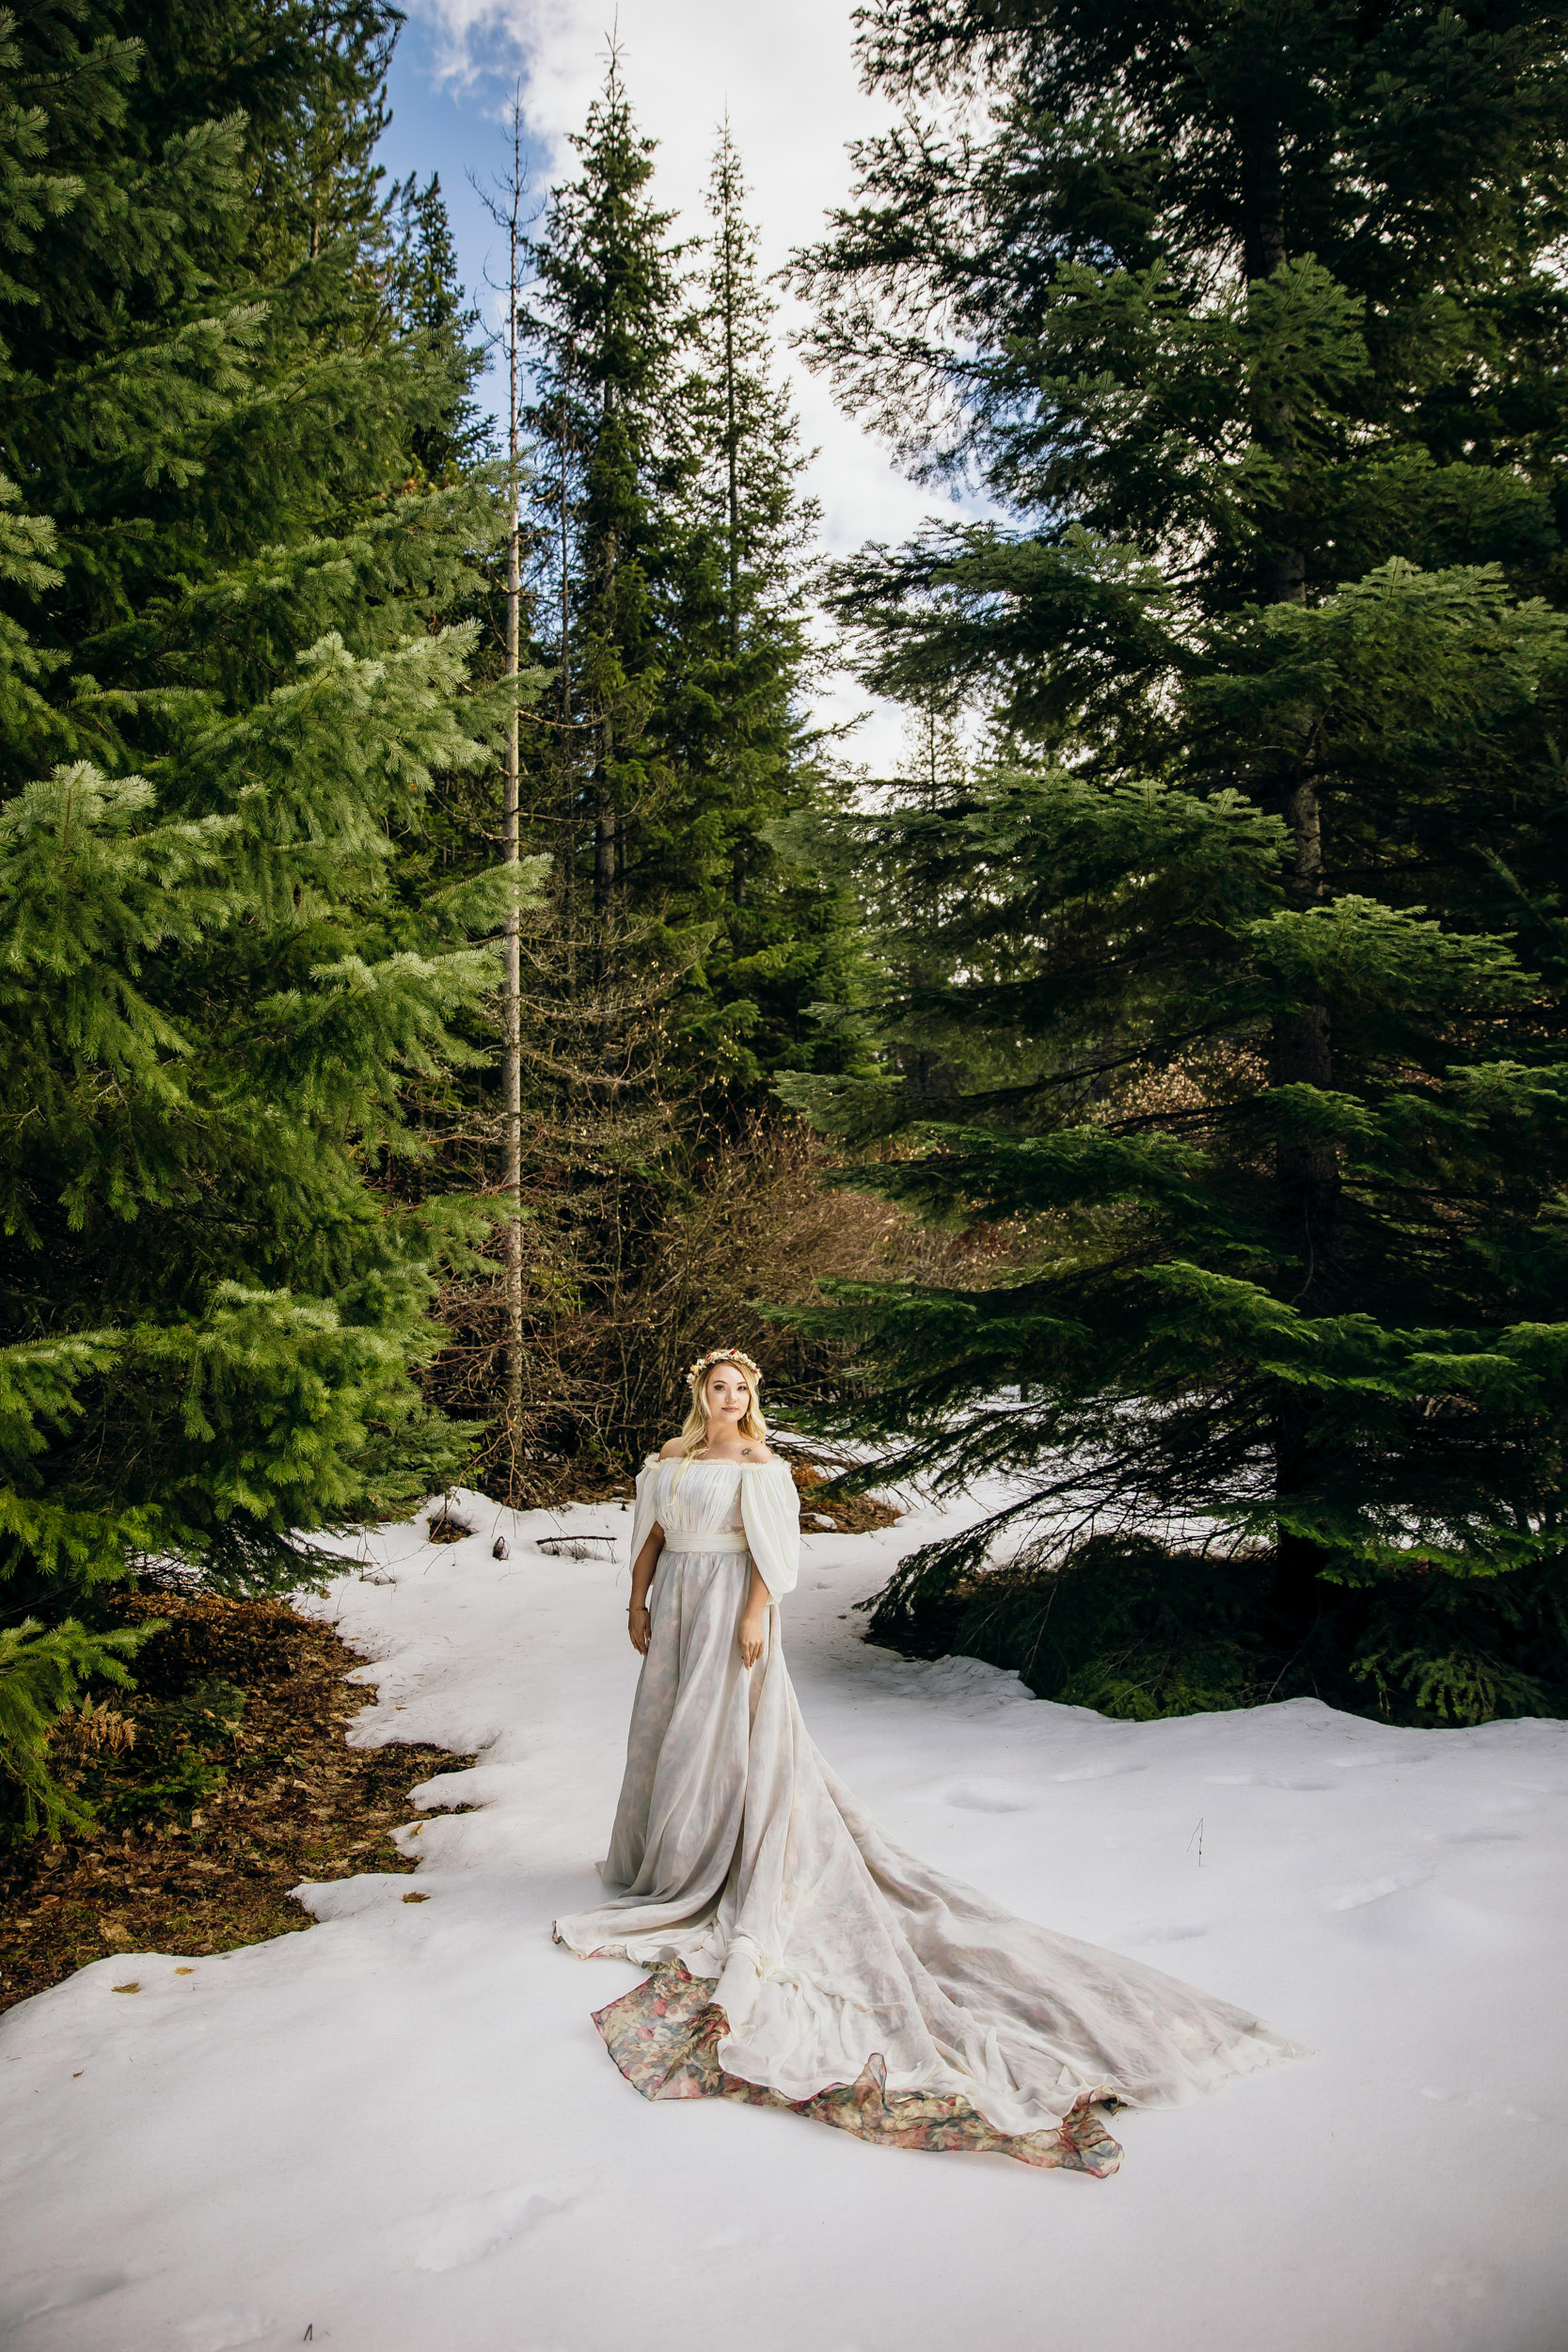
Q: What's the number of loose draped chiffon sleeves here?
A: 2